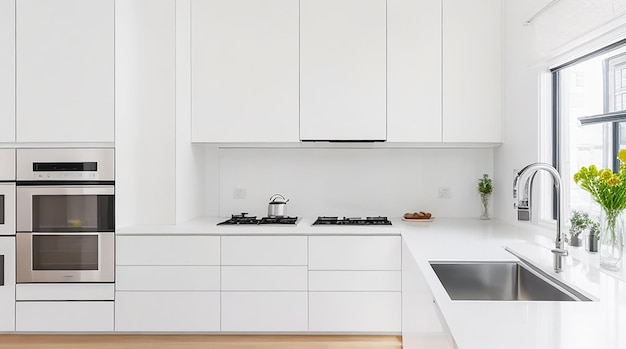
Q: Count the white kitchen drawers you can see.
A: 11